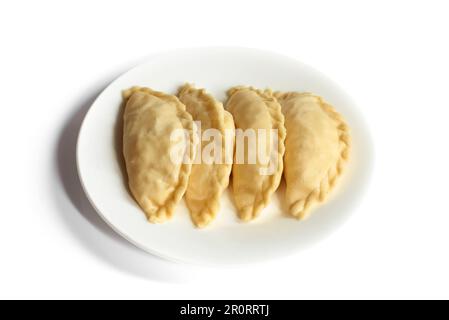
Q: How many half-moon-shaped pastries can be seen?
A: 4